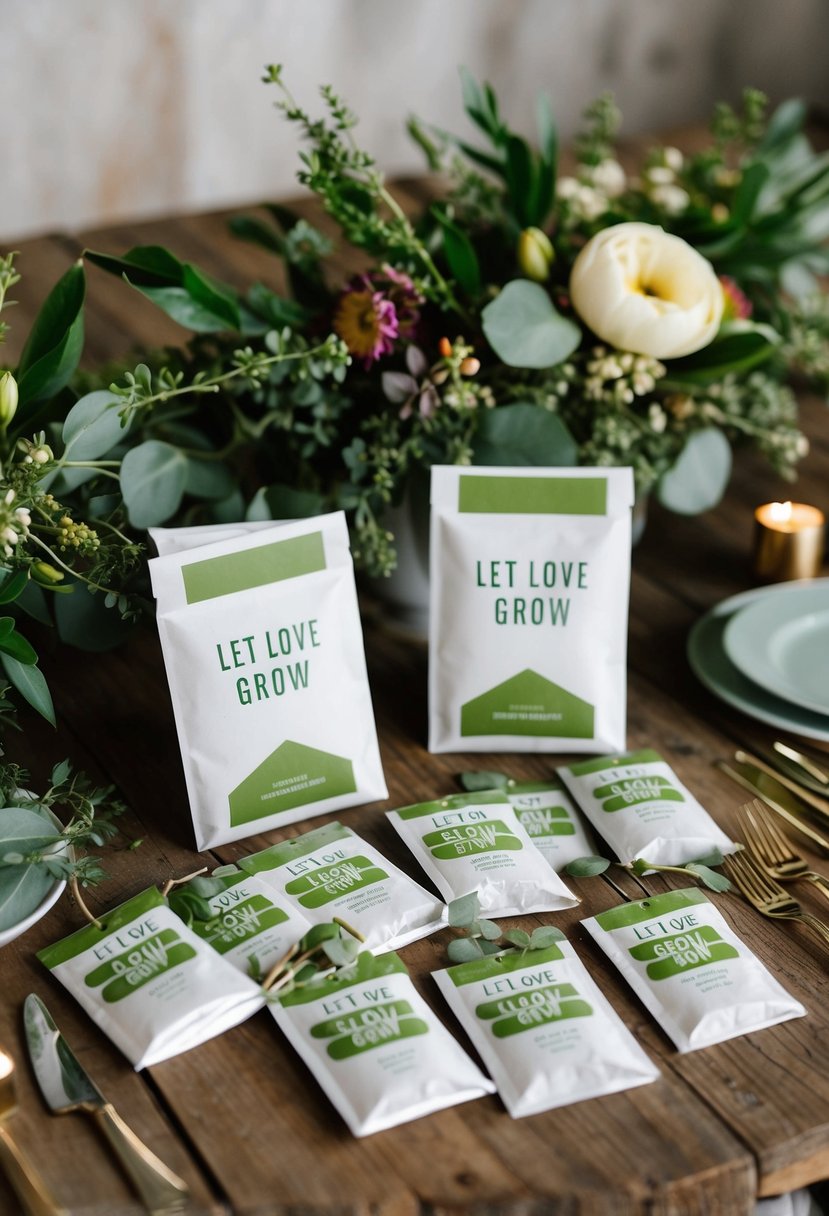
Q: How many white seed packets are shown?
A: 11